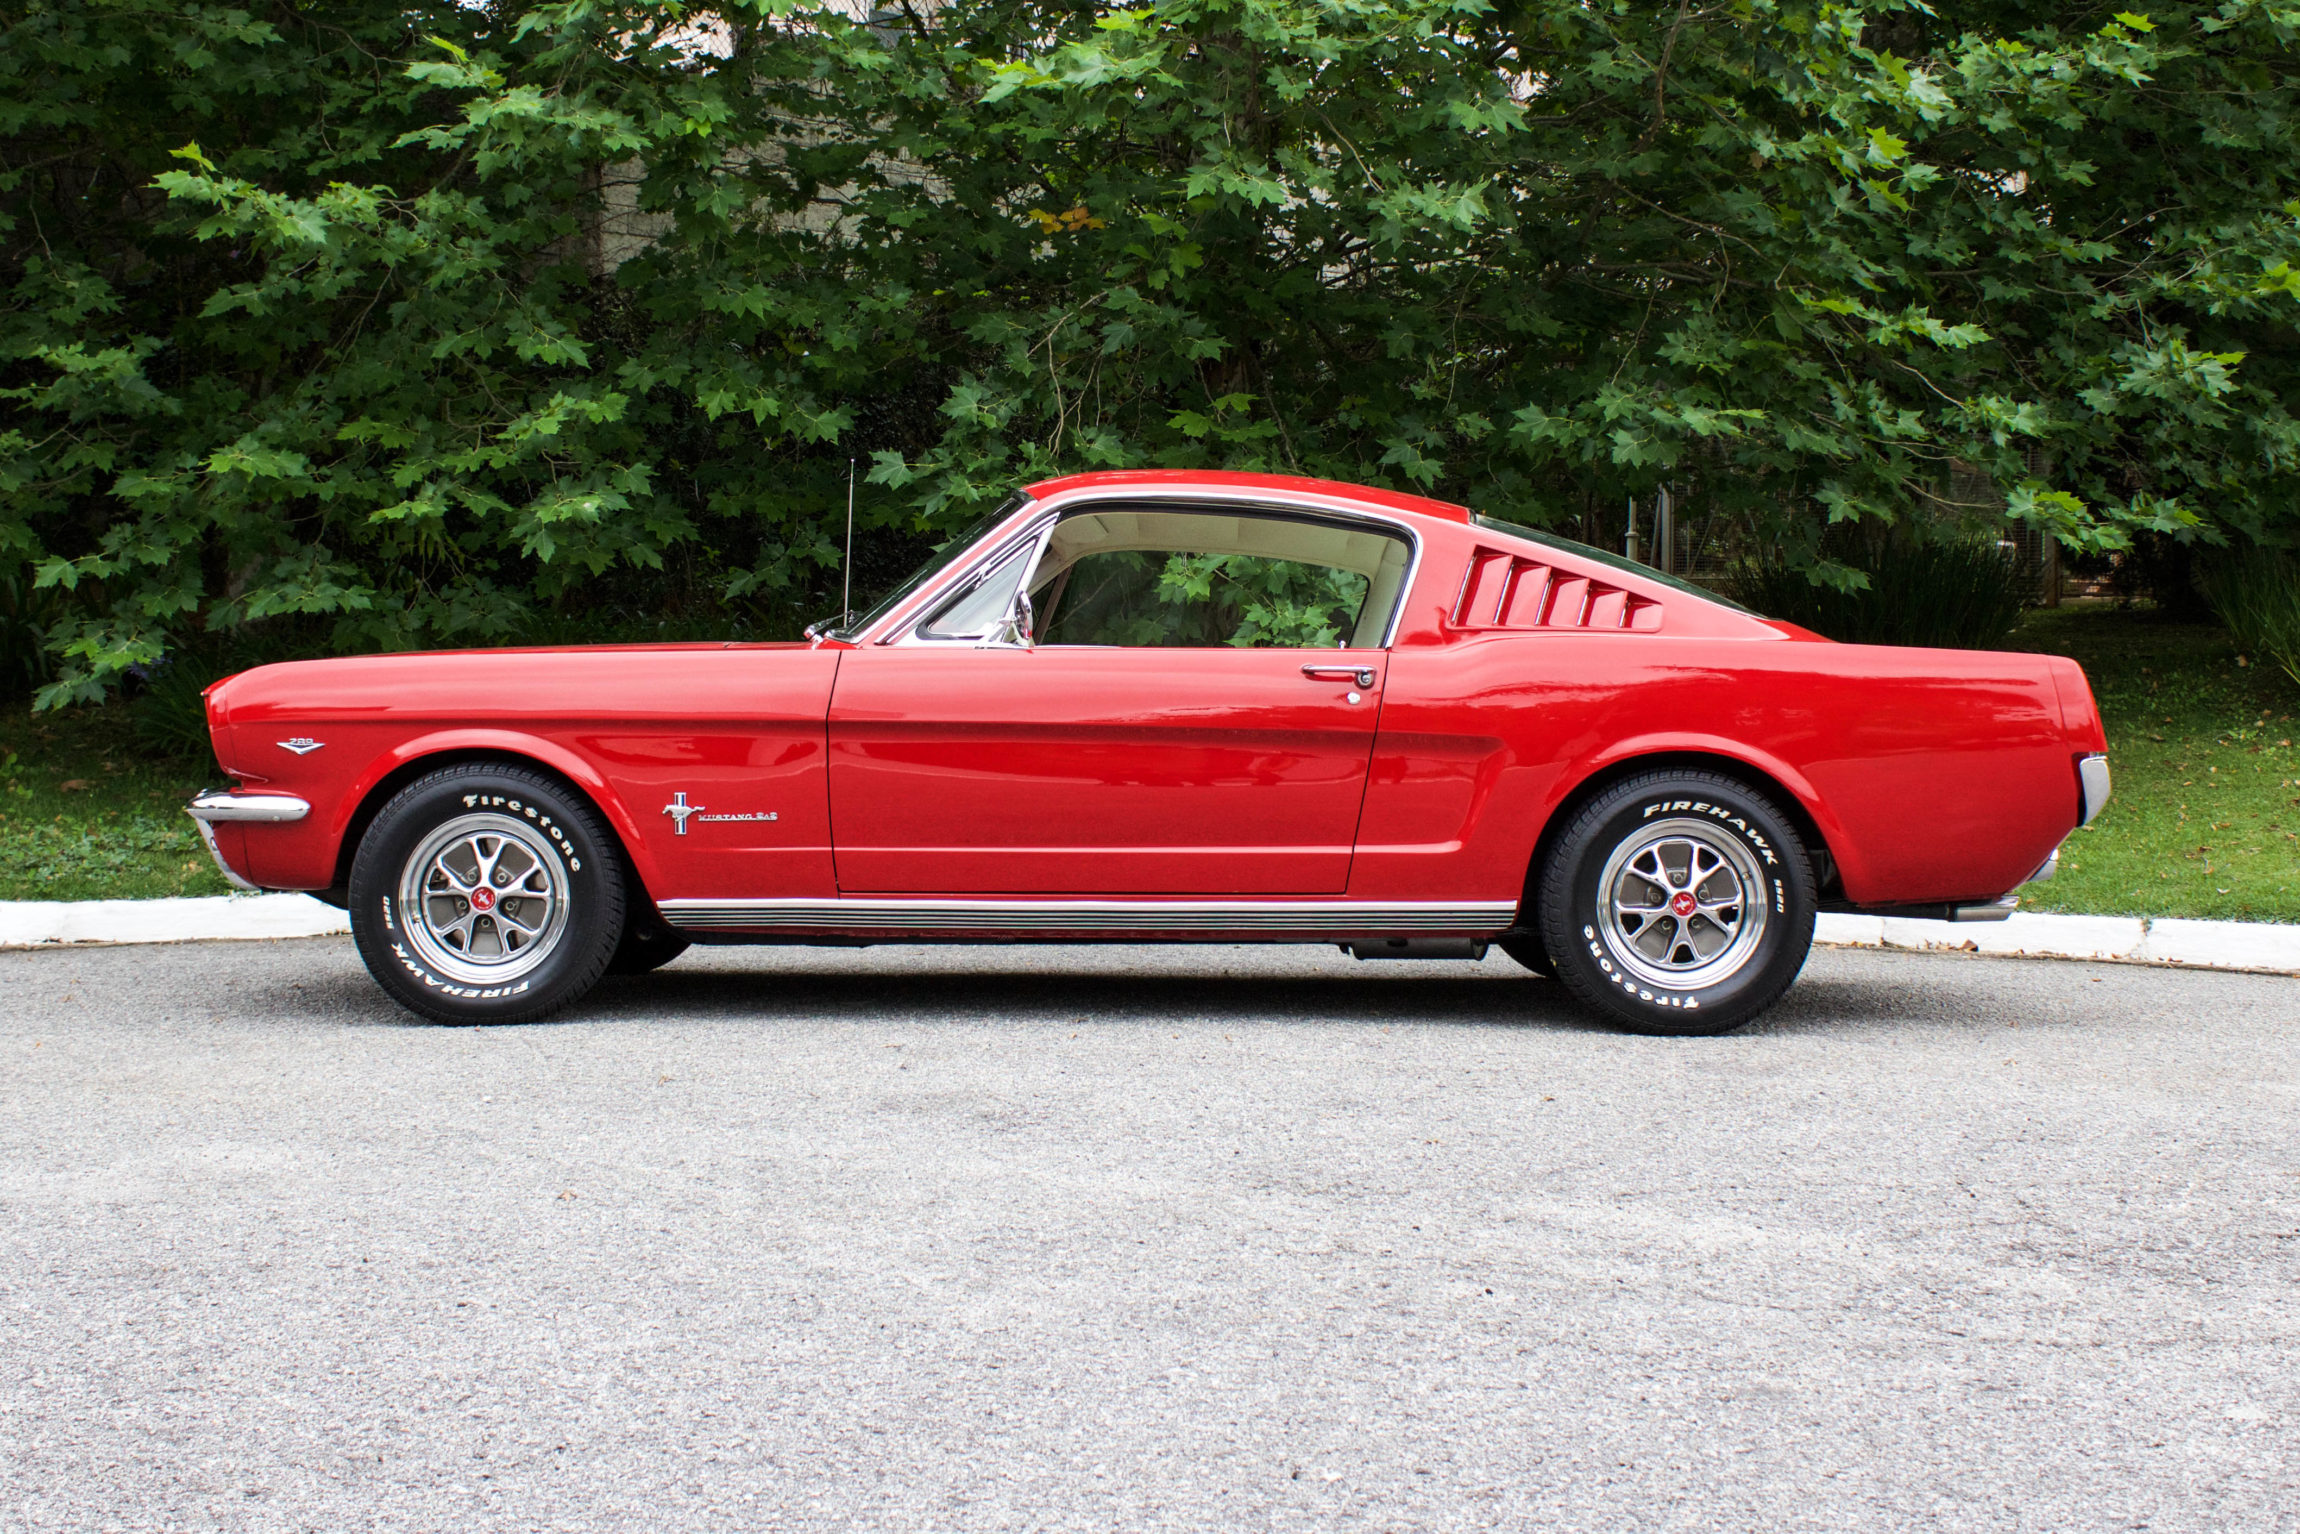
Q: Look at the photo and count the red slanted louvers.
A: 5